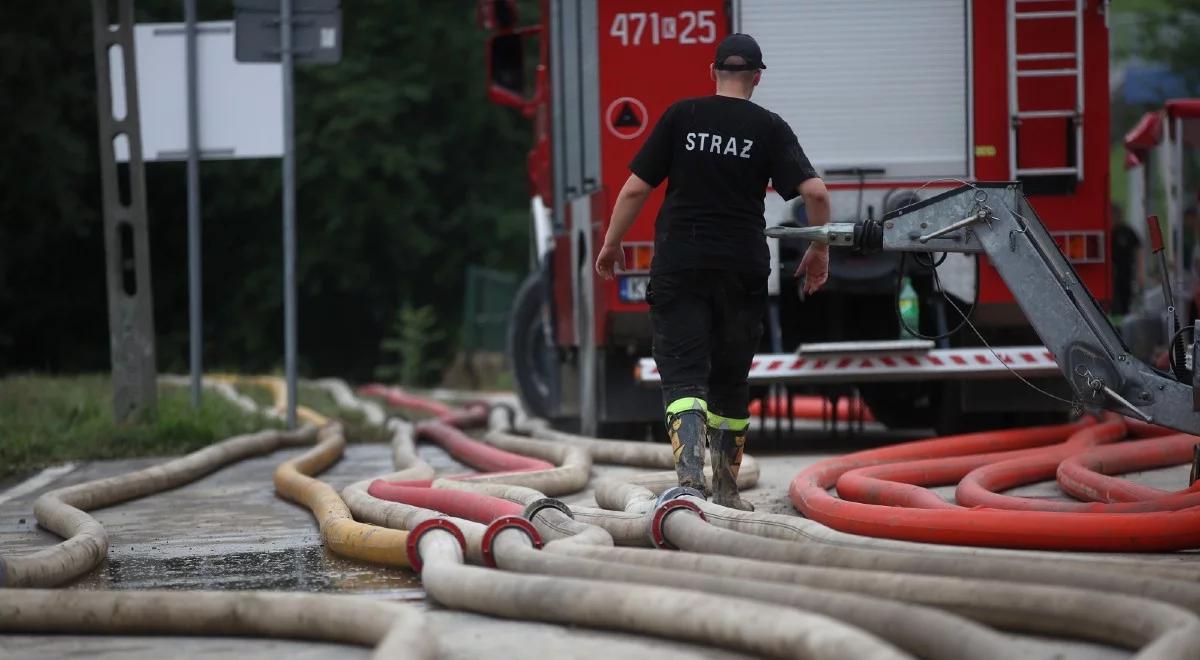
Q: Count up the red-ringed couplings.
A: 3